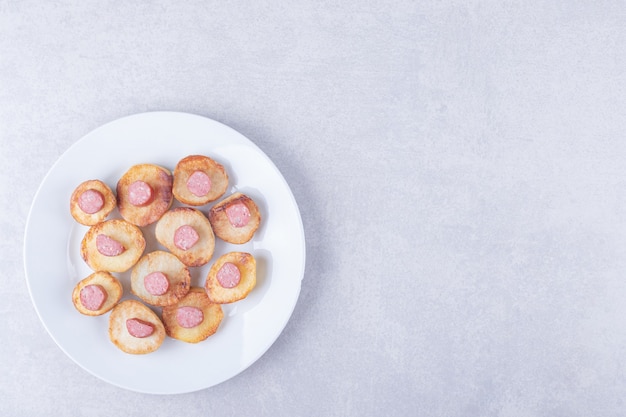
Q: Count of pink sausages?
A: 11